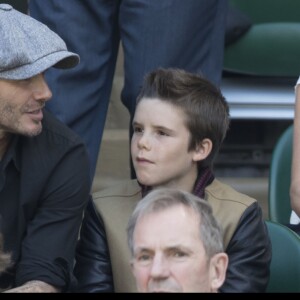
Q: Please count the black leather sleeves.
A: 2